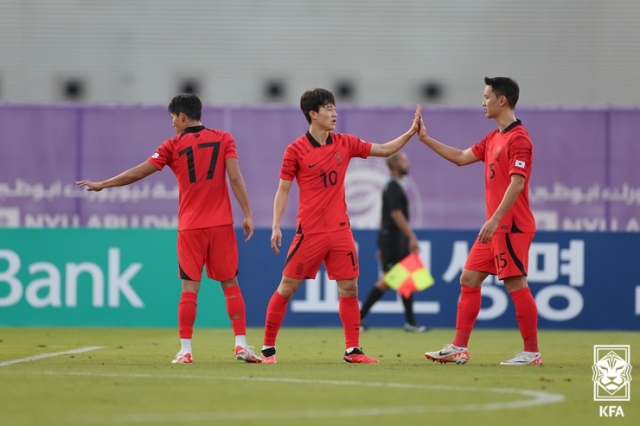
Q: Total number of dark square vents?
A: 5